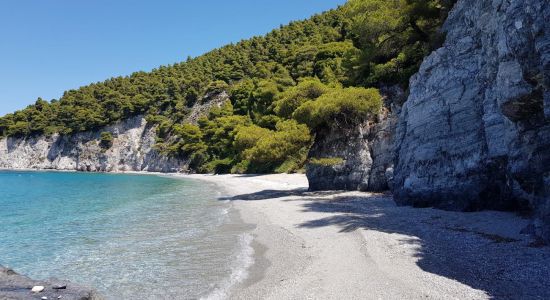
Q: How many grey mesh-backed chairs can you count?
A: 0